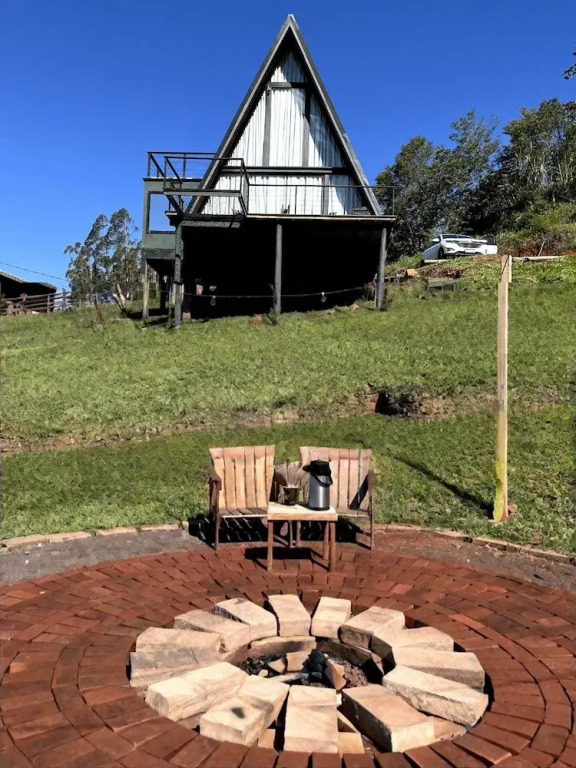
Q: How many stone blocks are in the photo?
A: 13